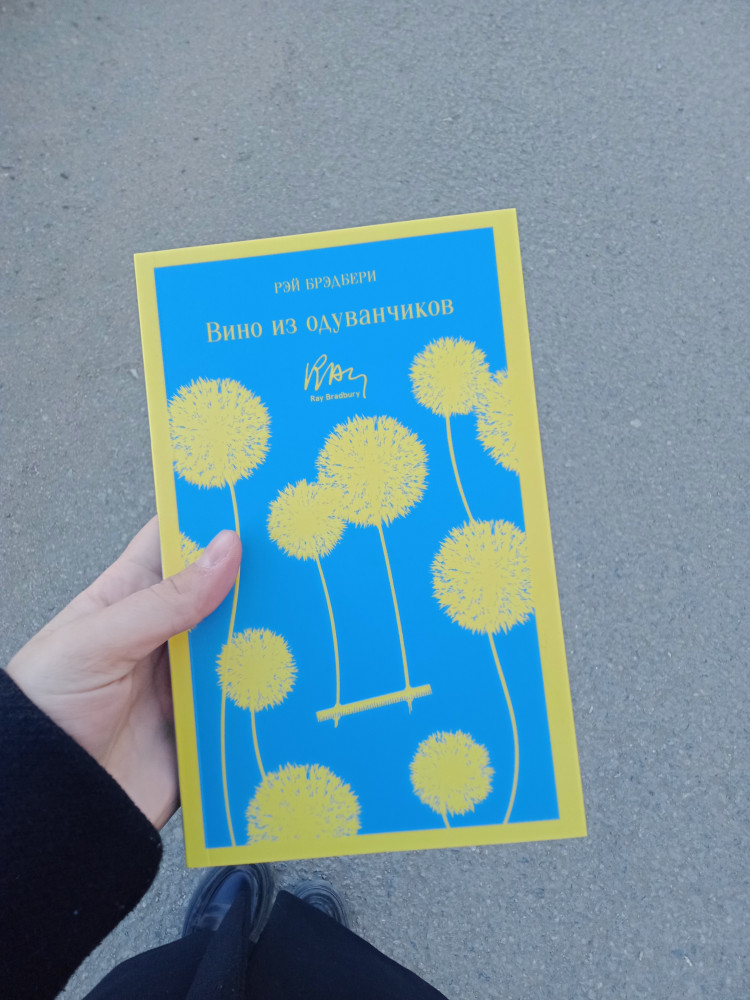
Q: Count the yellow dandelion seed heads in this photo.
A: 10